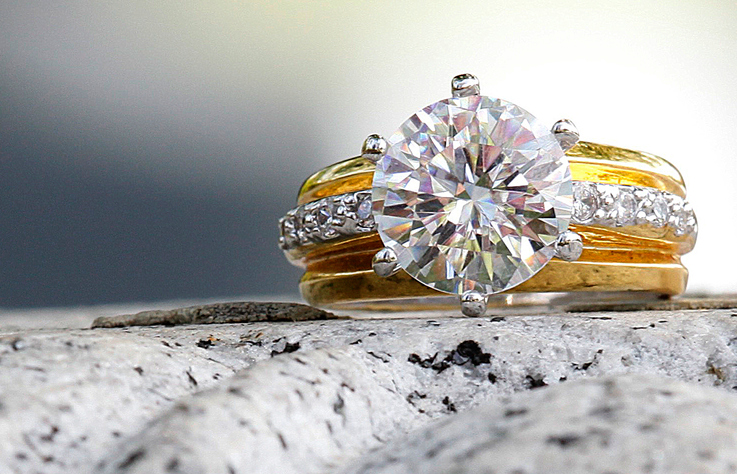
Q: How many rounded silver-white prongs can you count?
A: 6